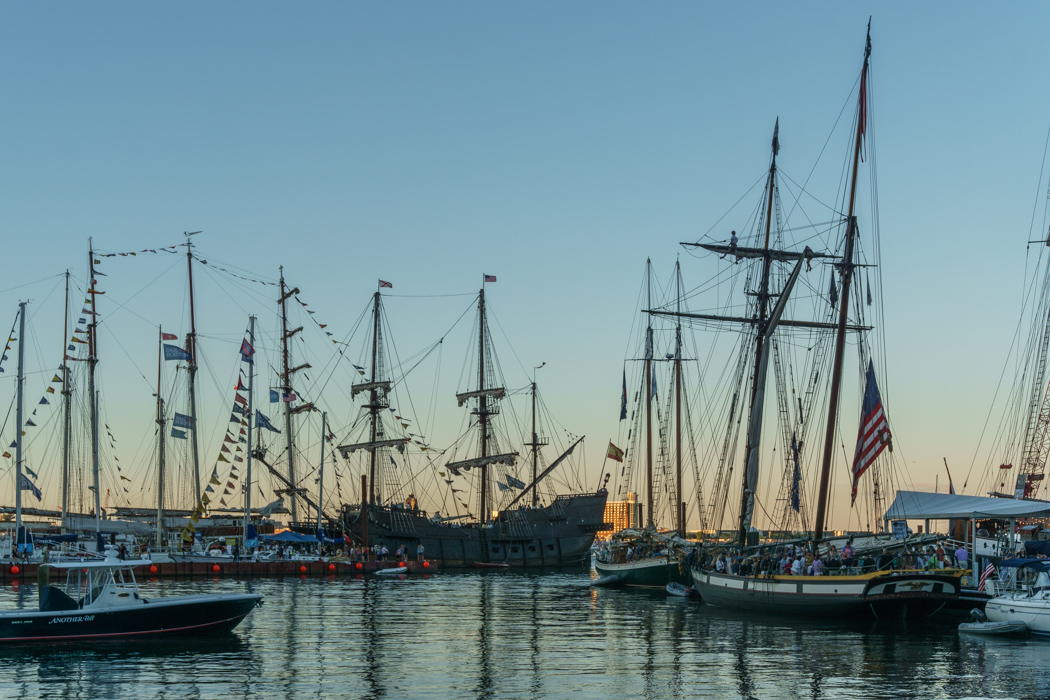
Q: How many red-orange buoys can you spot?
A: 9